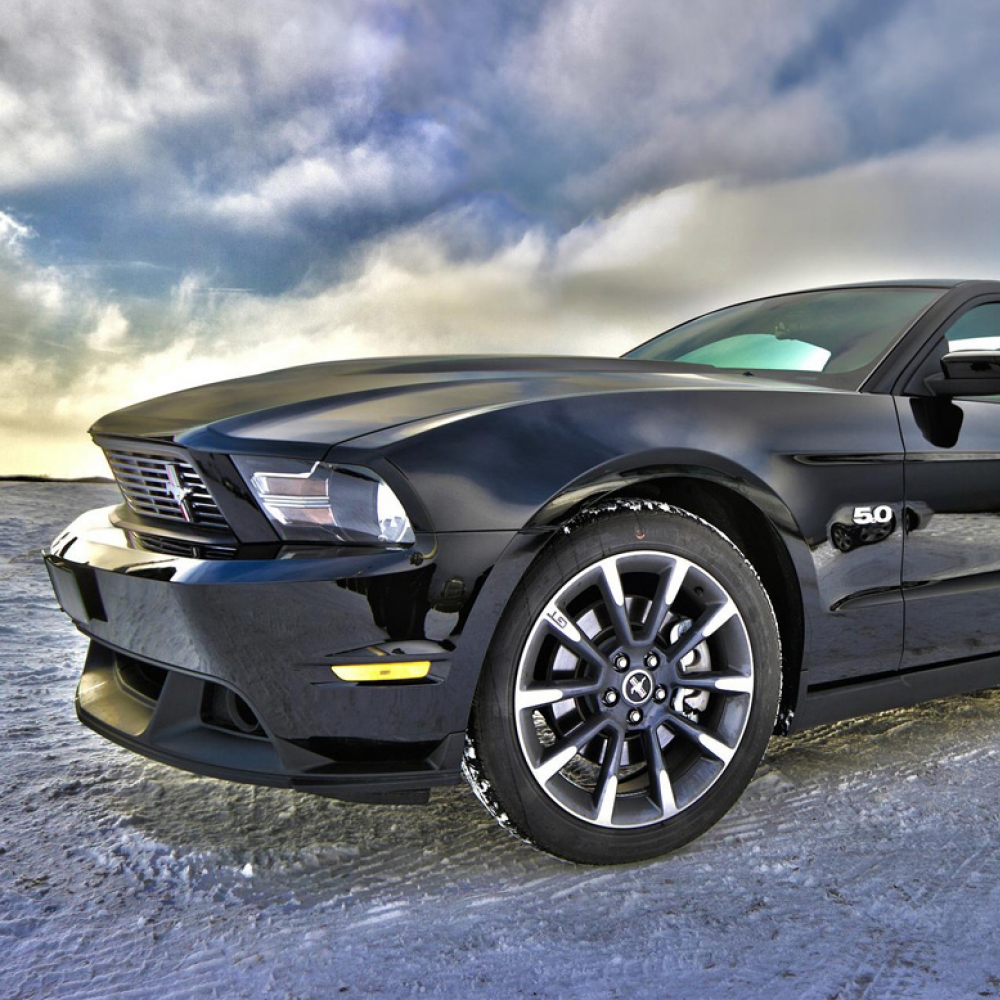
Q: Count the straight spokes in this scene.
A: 10